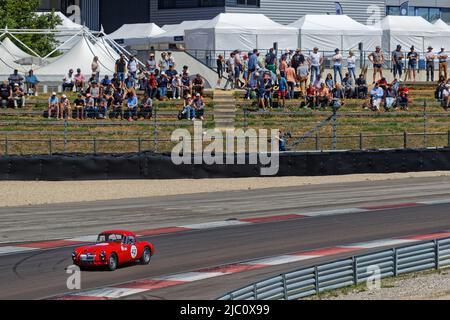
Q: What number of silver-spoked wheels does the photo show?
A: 2